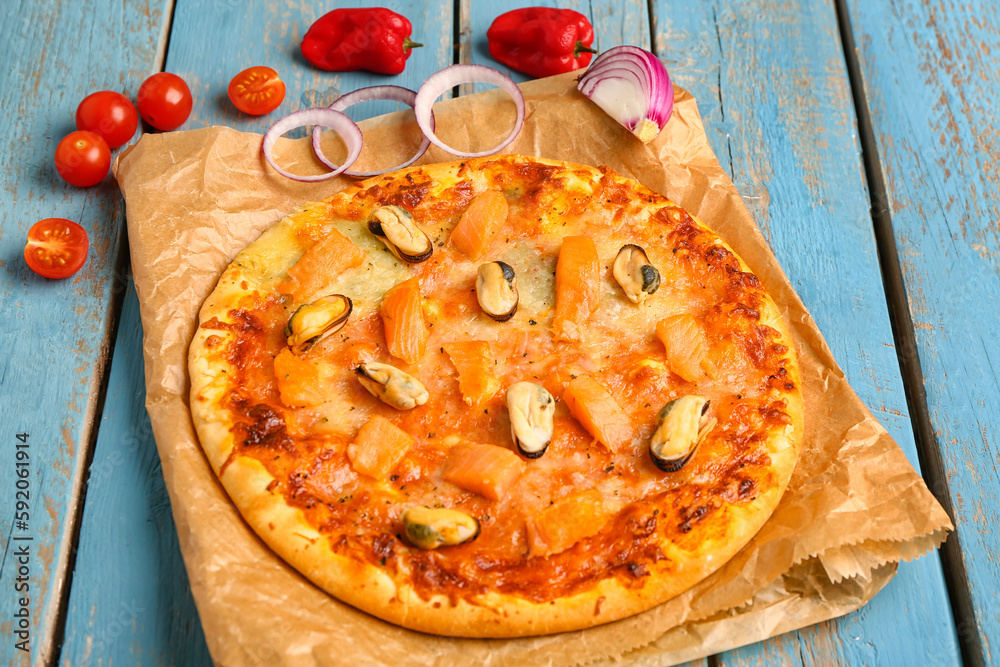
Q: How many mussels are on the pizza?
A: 8